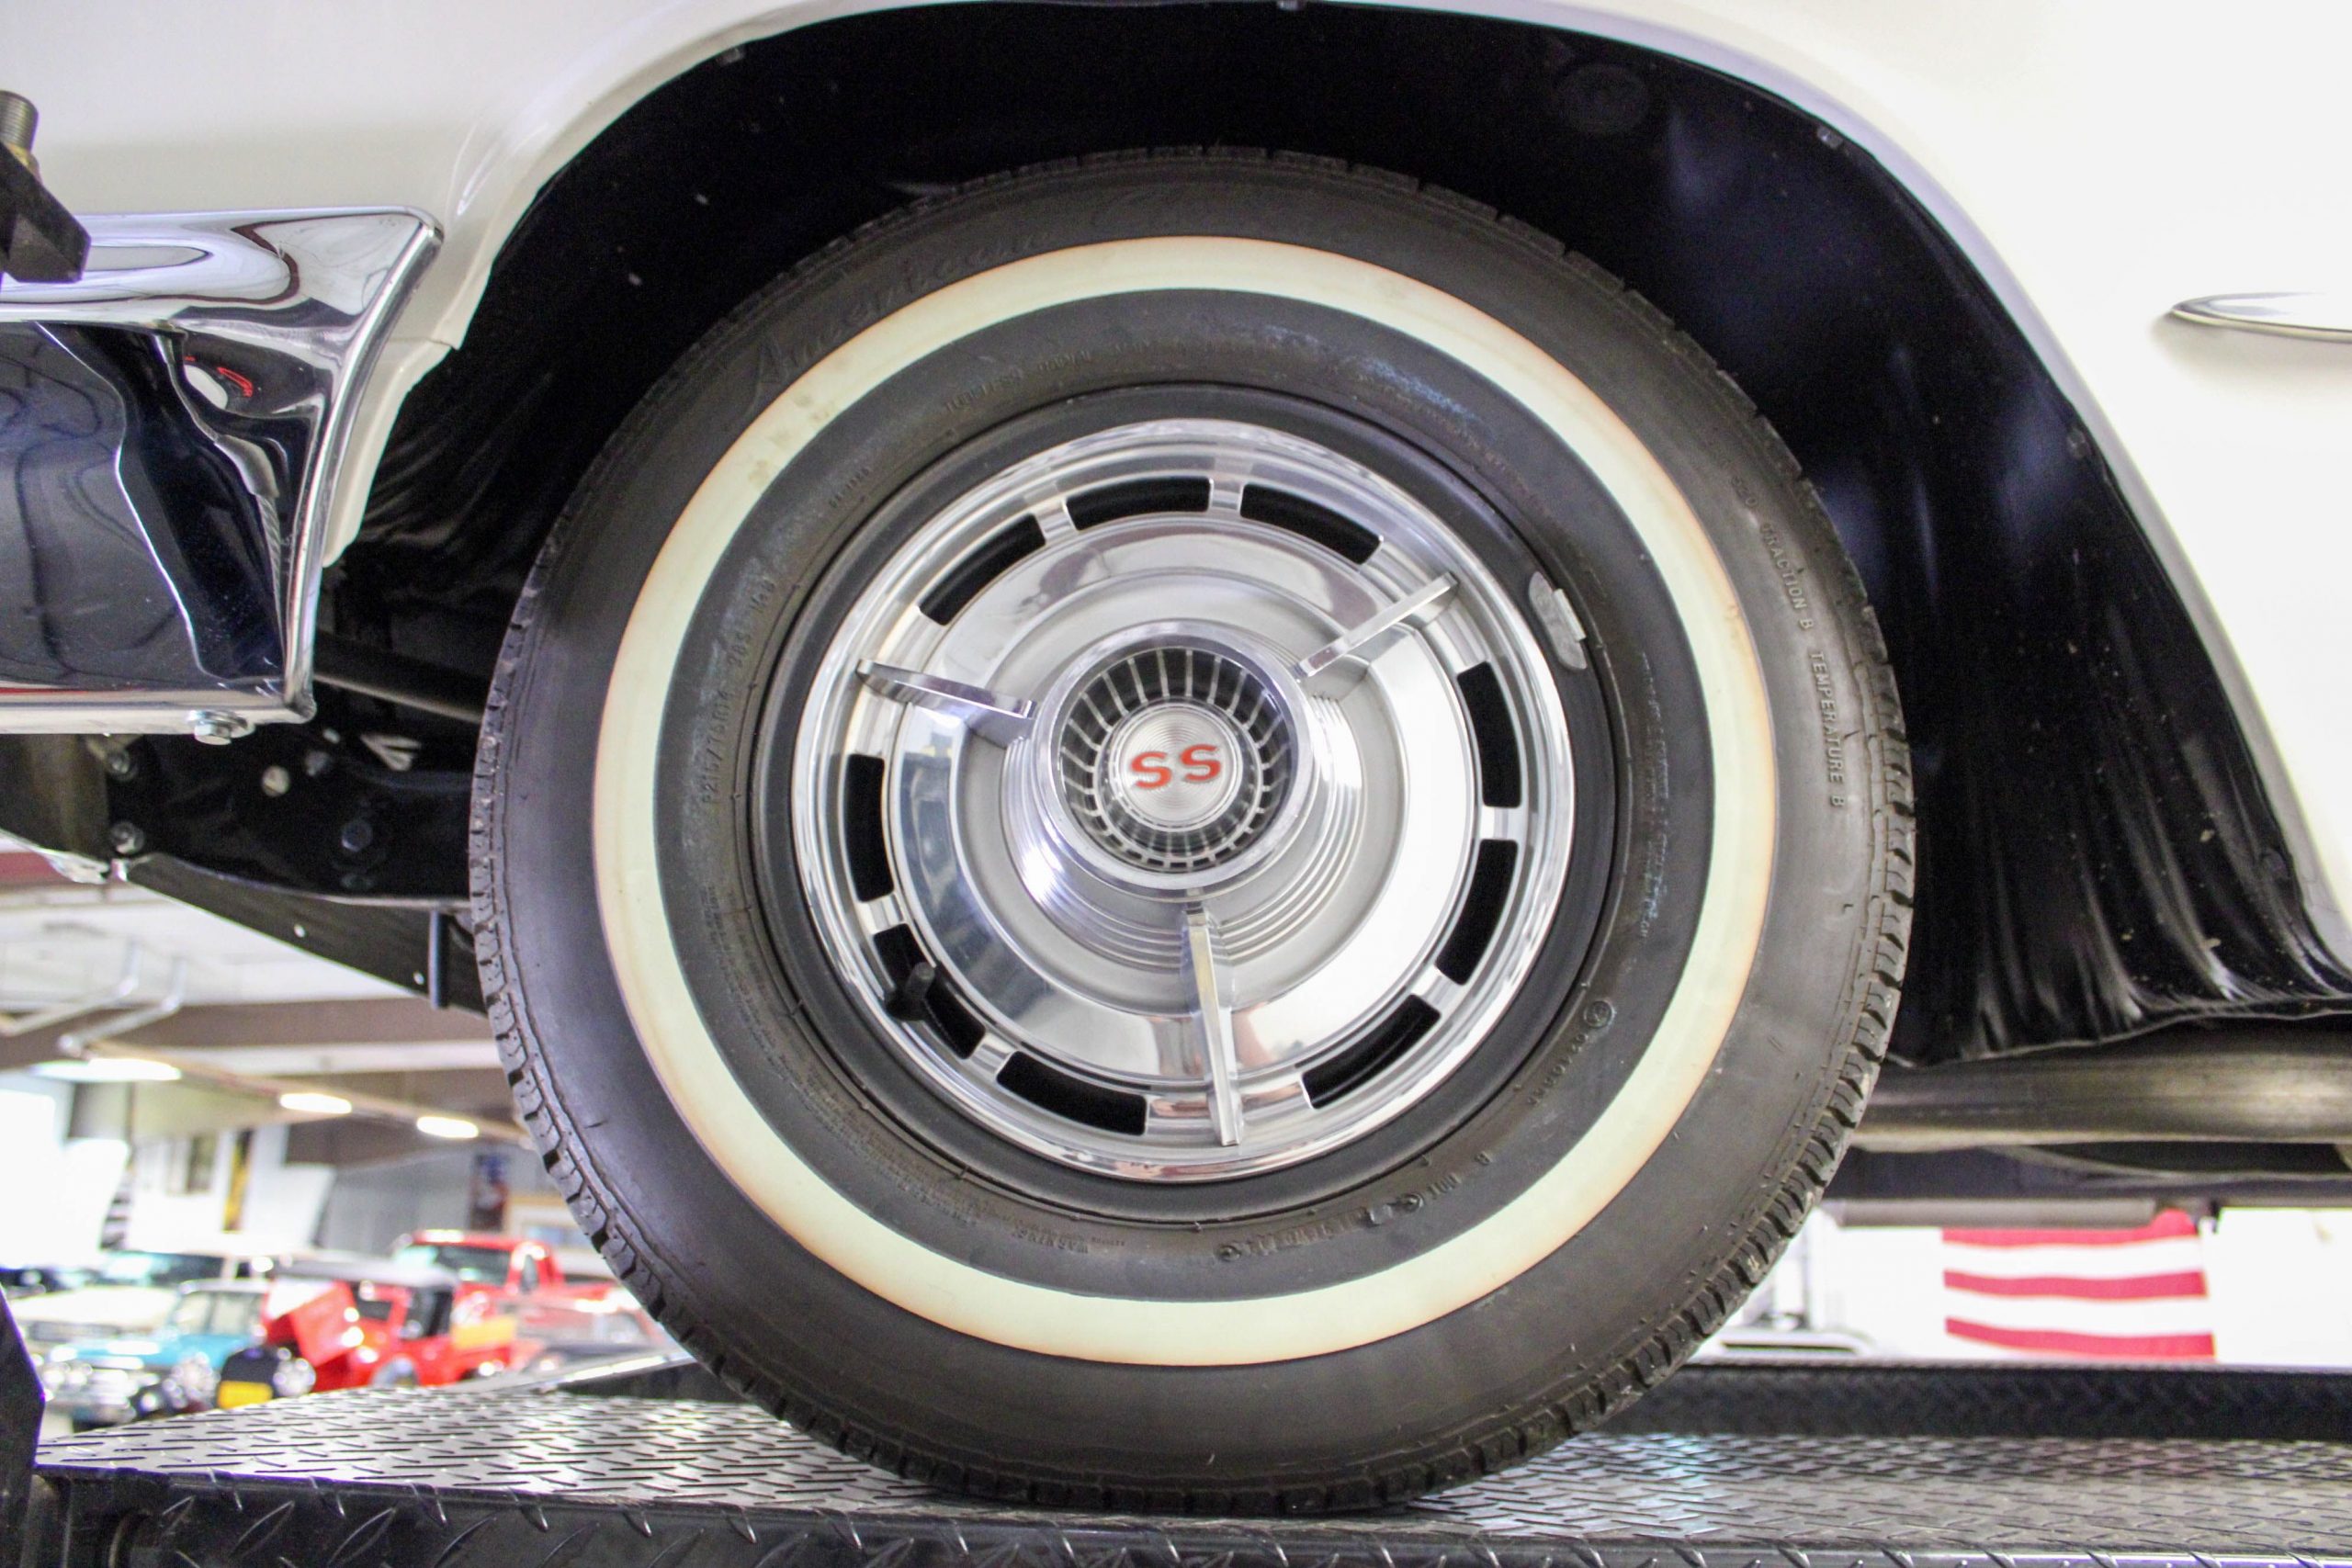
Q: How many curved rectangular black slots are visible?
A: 9